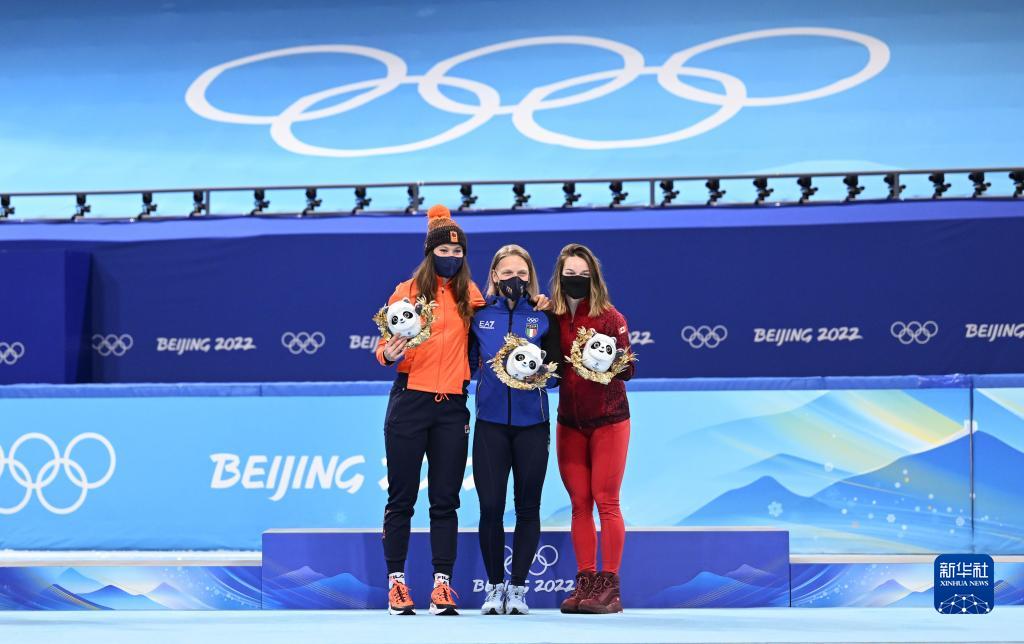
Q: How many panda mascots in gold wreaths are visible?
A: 3